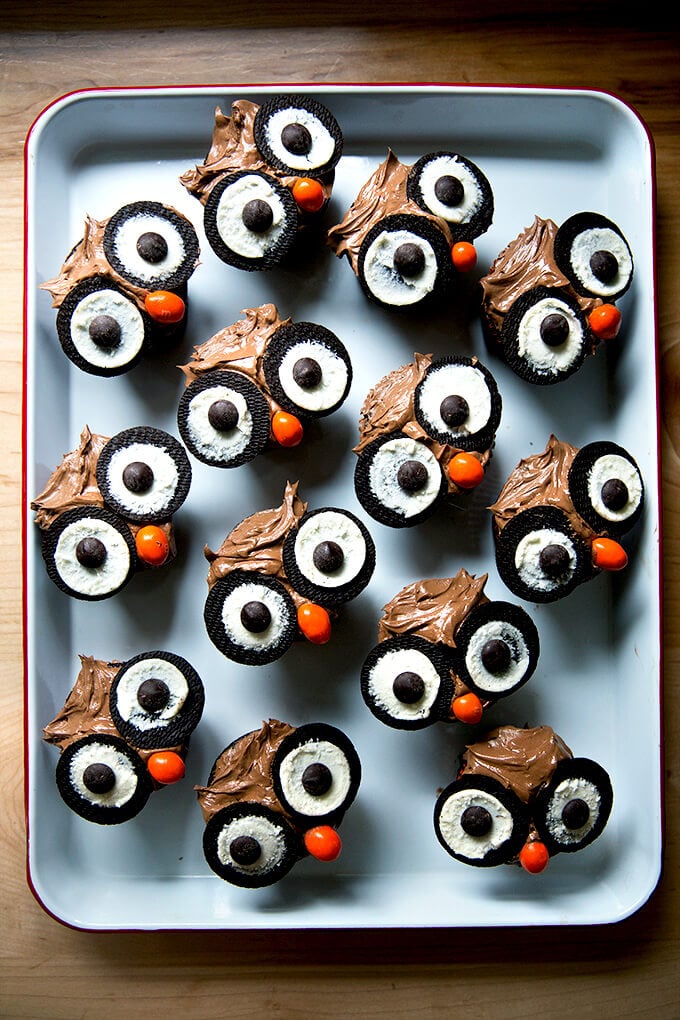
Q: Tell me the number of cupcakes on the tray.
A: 13